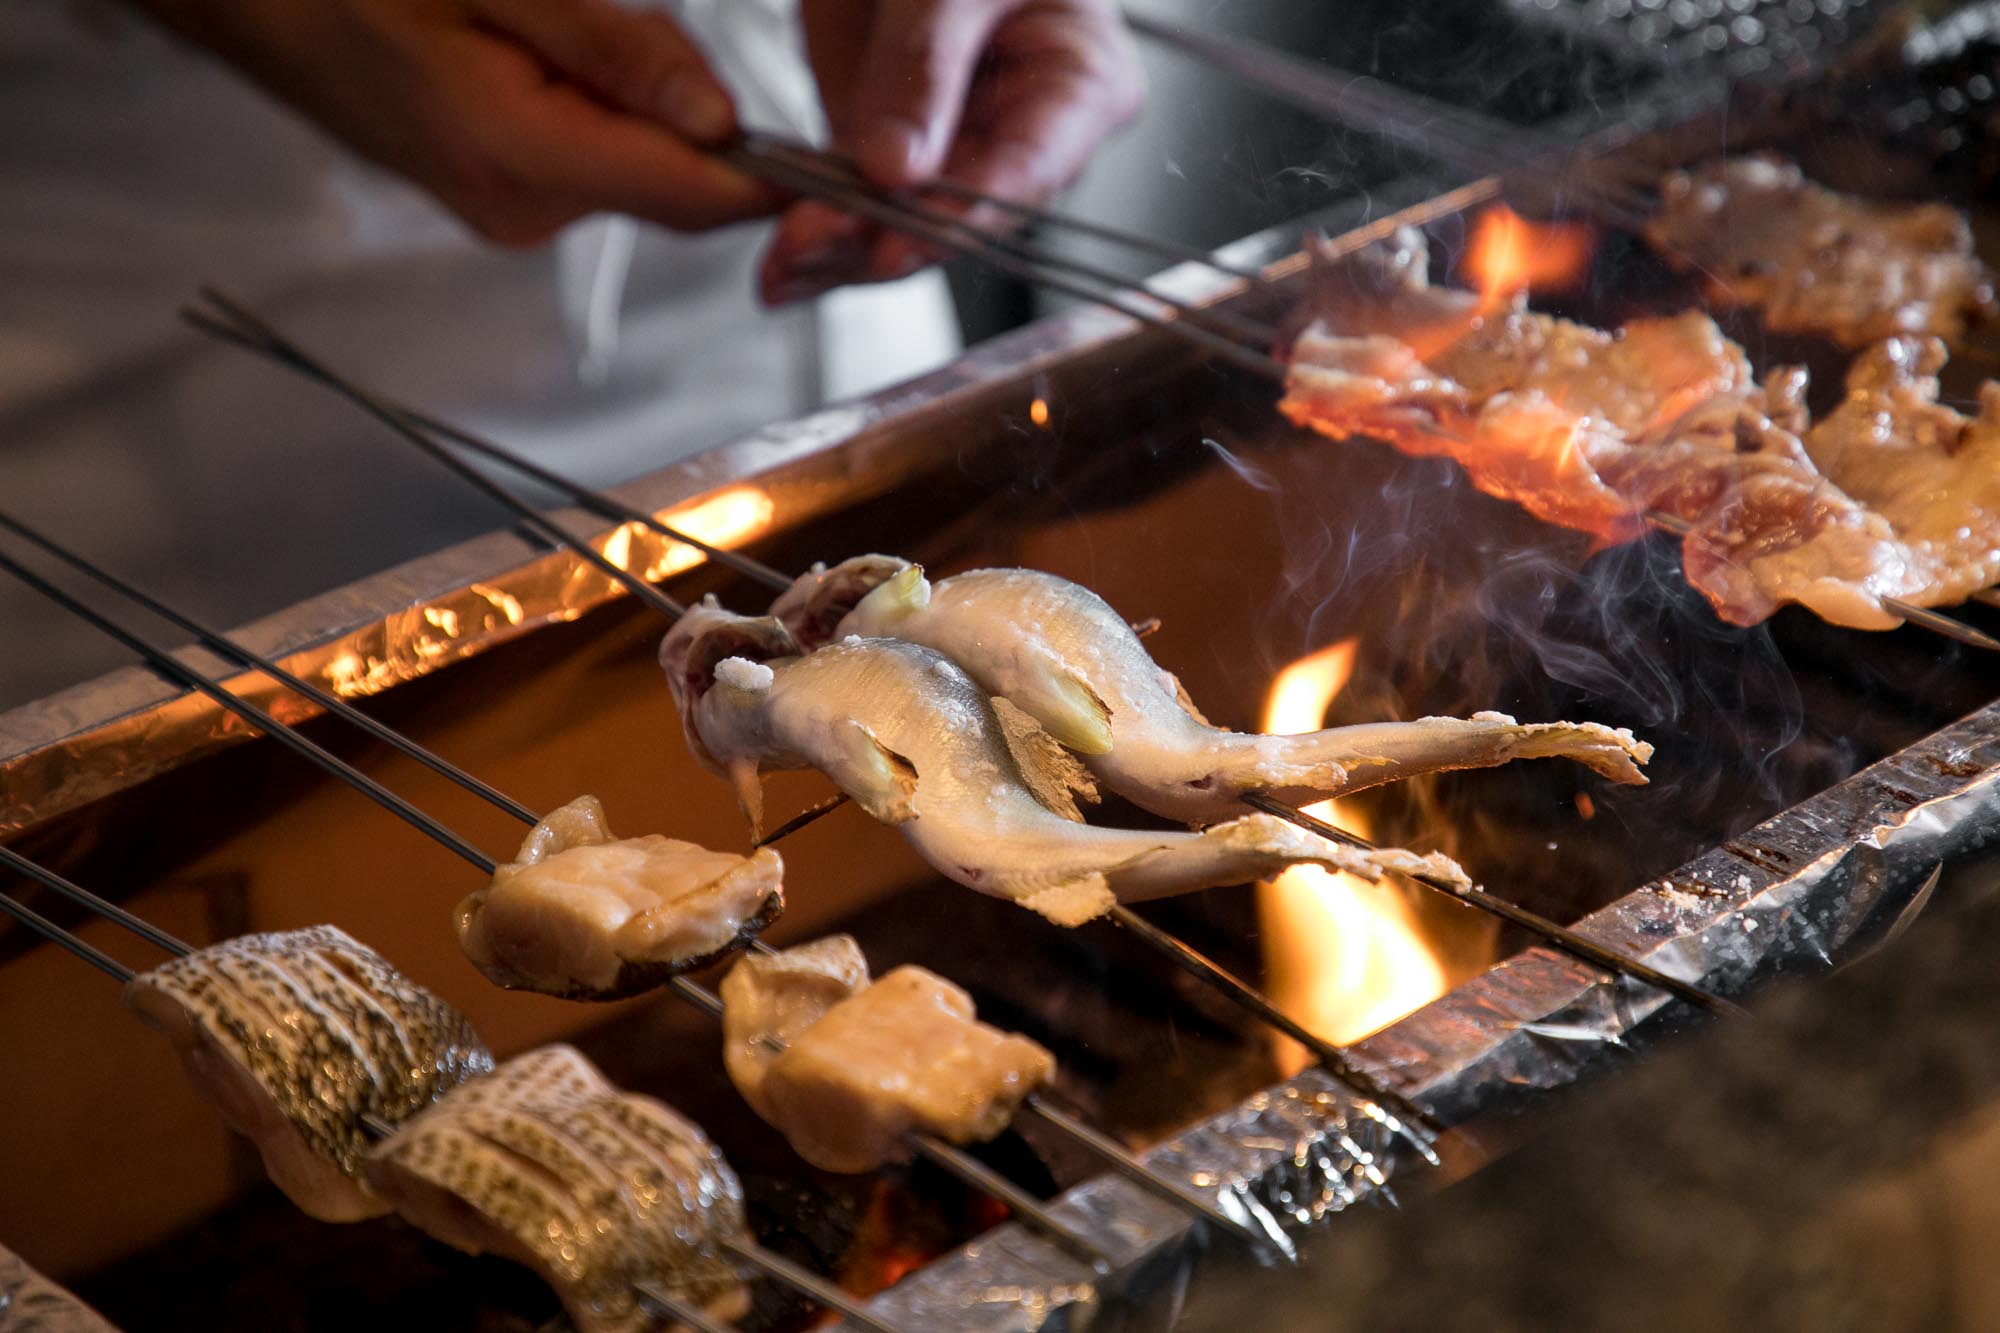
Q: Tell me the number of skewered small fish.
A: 2